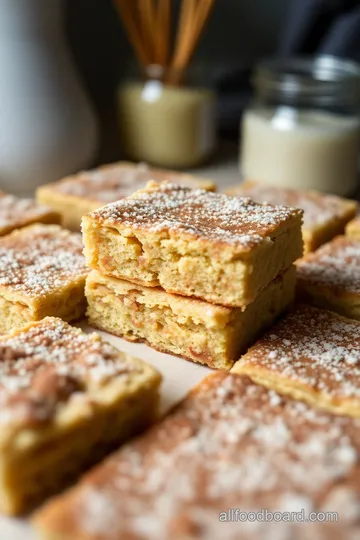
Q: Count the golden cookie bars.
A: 11